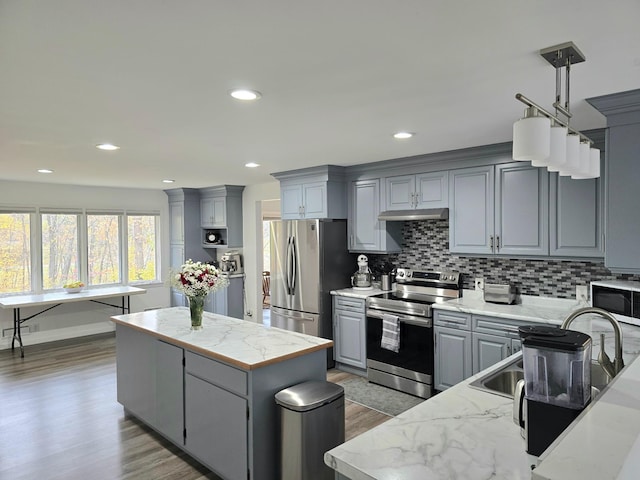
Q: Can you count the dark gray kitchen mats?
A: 1